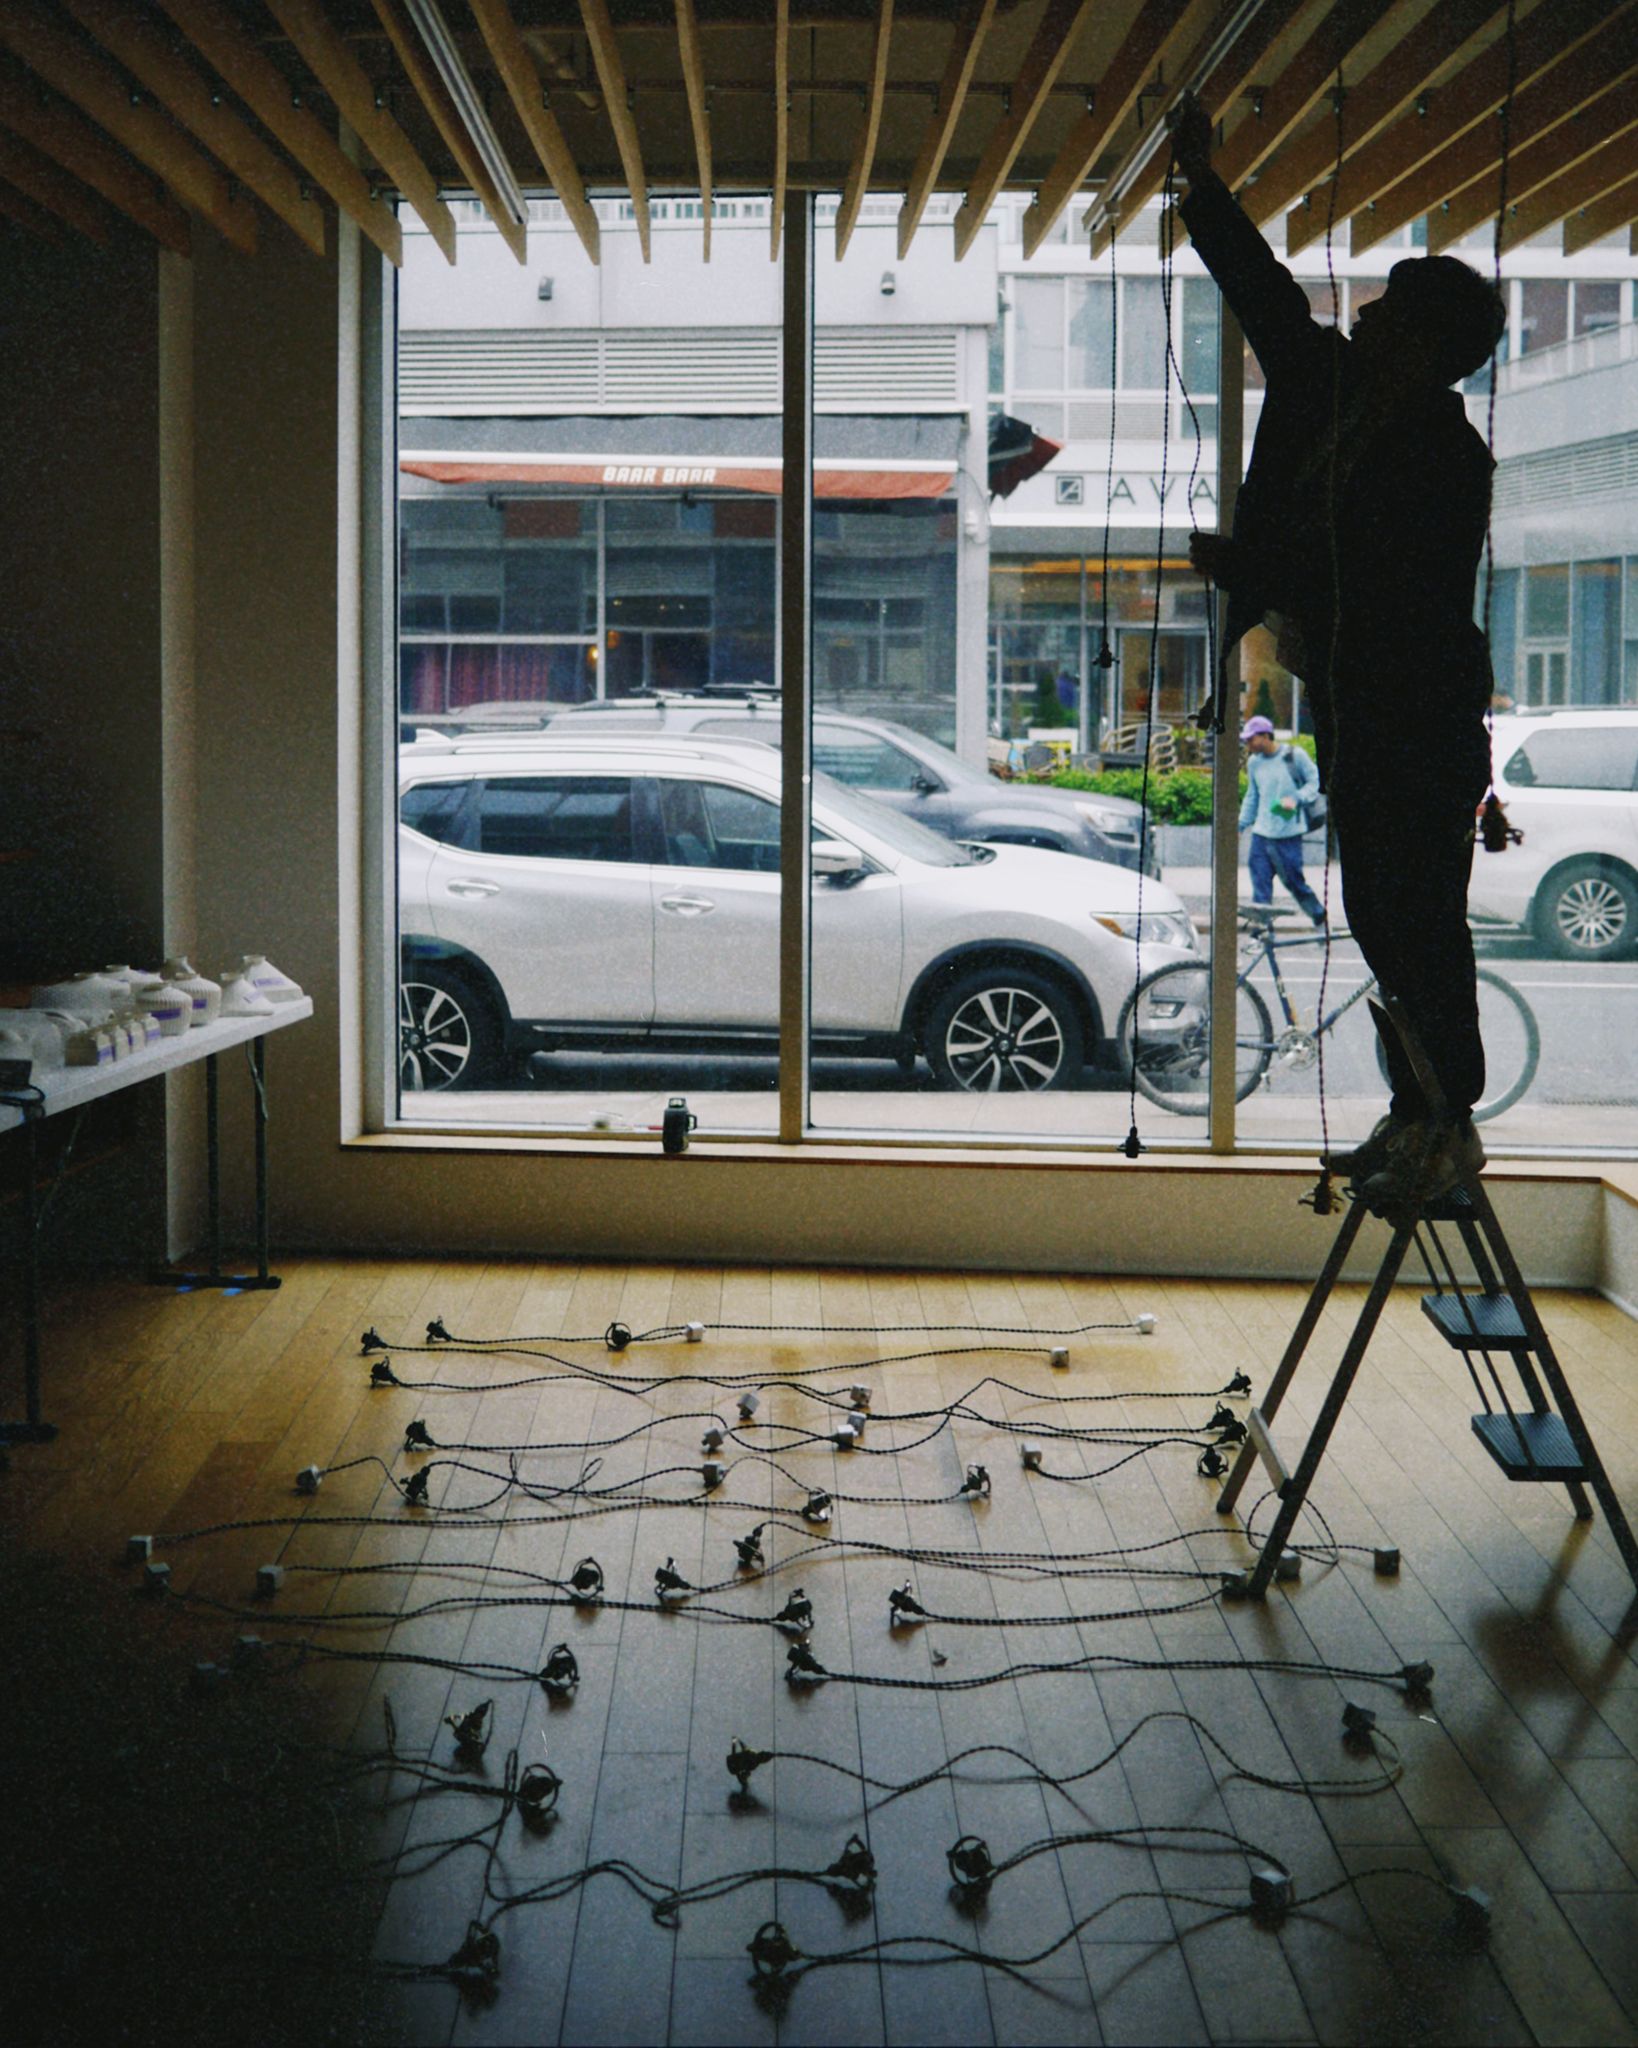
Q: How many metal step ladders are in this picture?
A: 1